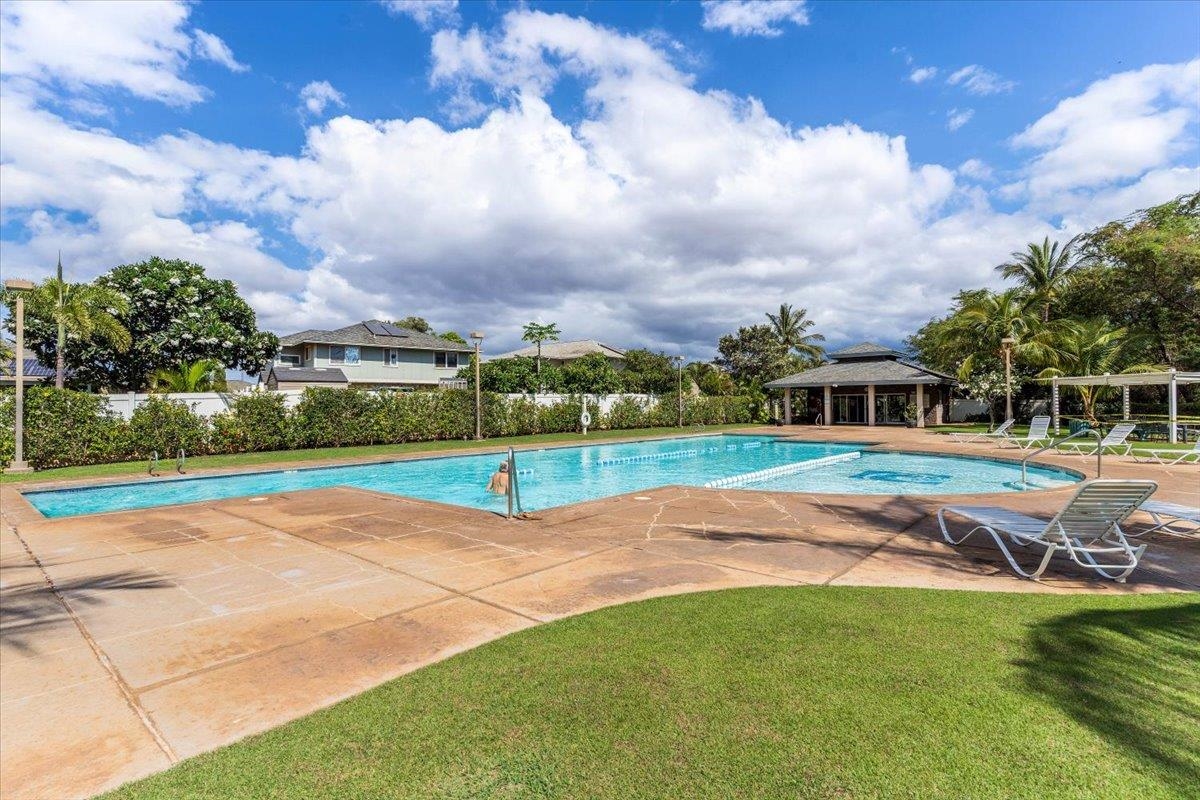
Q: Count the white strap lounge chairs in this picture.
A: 6